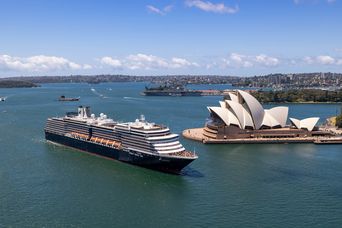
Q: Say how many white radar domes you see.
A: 4